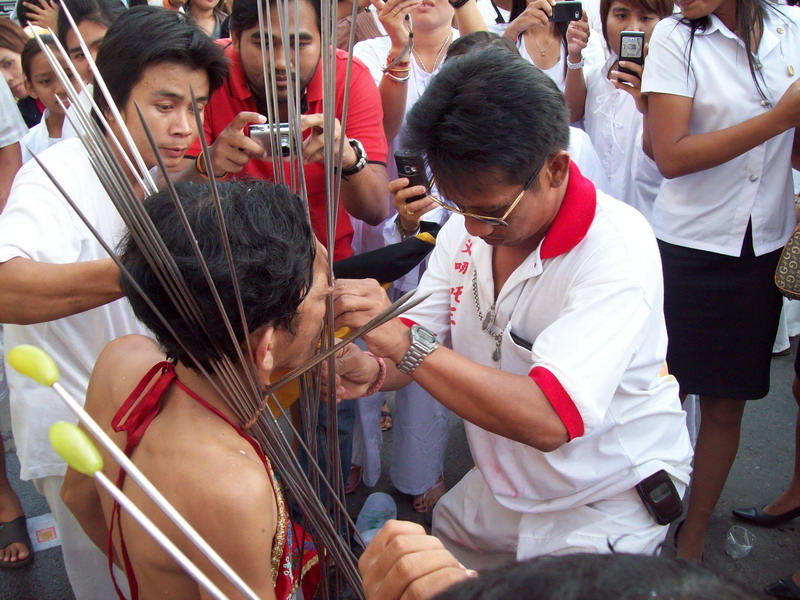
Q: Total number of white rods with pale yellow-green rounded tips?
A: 2